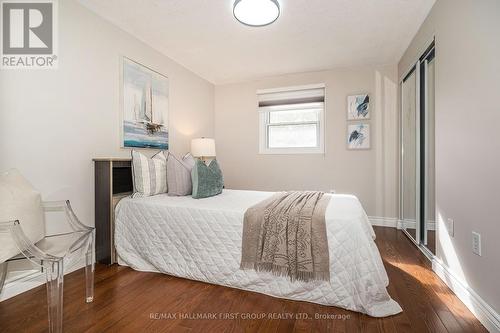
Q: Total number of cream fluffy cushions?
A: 1